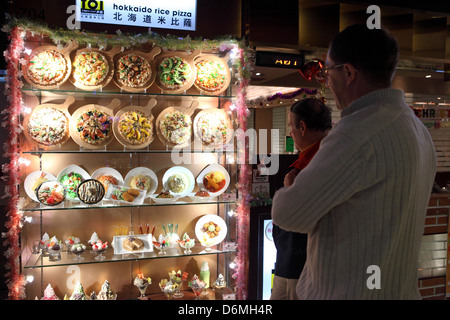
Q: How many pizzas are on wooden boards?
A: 10